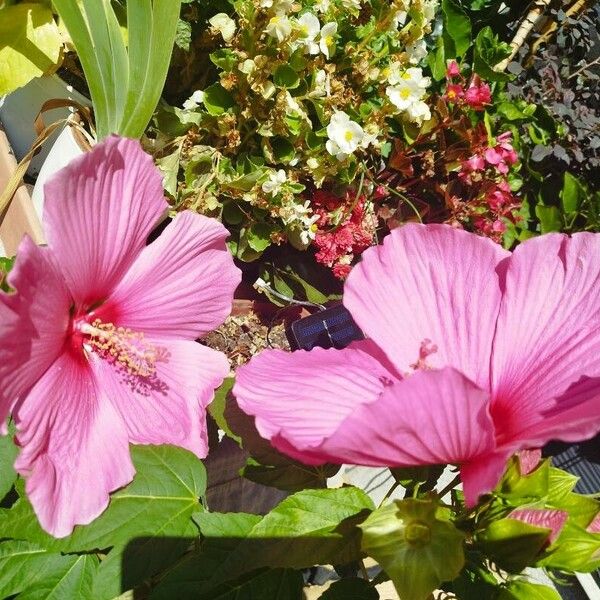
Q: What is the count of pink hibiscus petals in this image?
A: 10